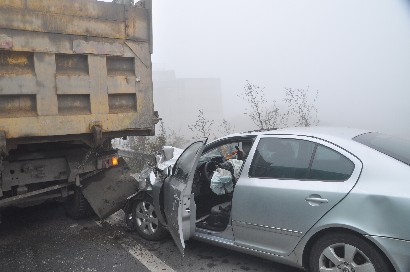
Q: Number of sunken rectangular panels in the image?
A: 6